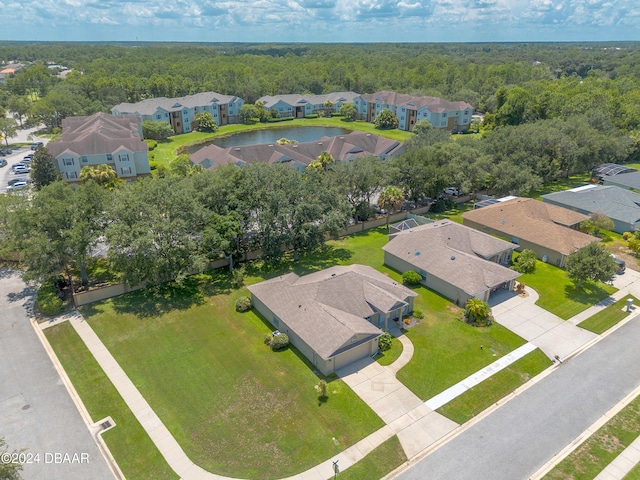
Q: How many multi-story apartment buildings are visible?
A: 5